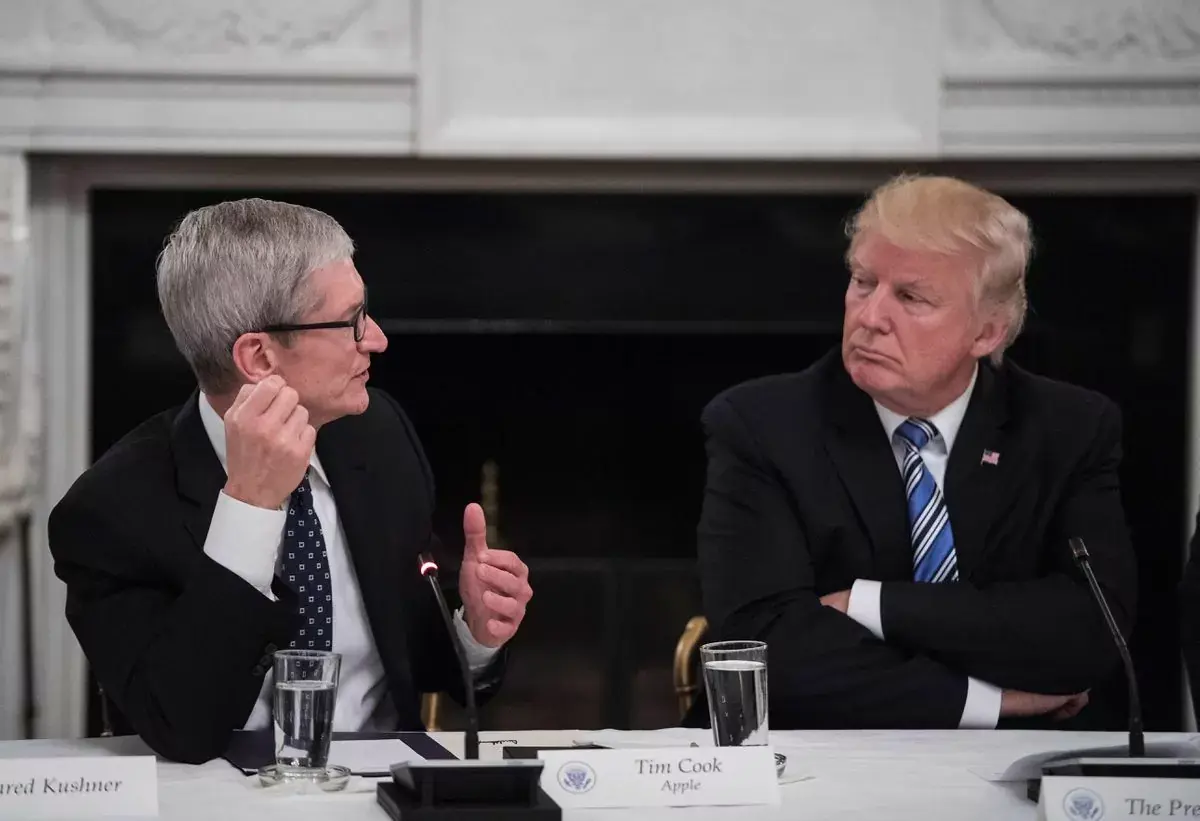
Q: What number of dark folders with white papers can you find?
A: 1